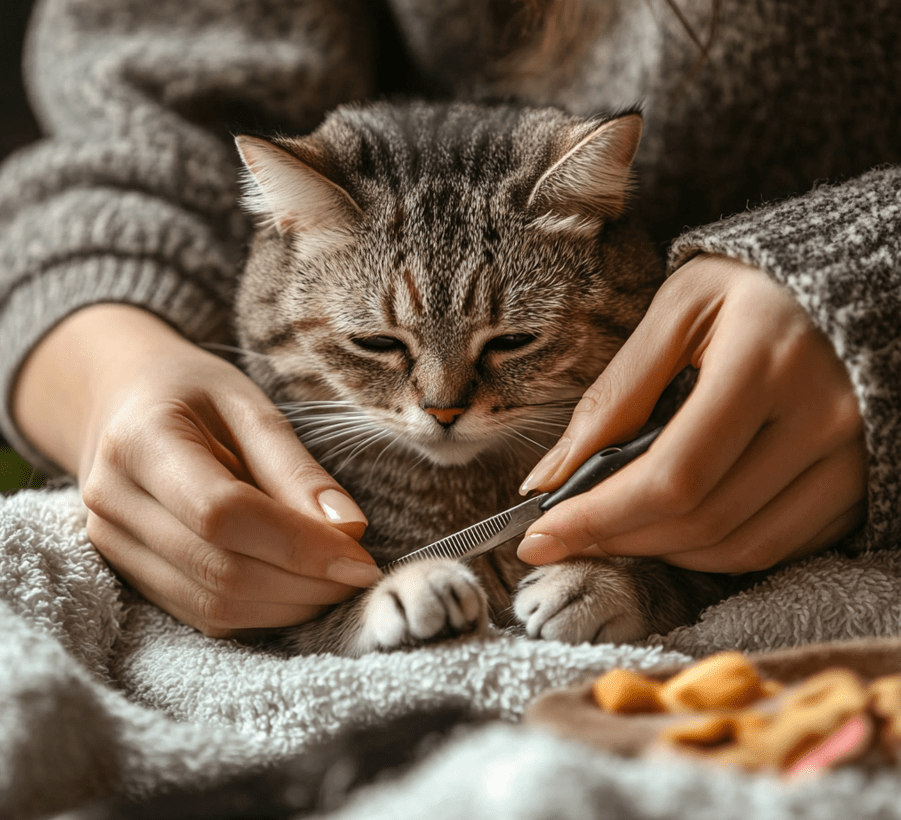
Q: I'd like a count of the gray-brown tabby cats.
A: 1